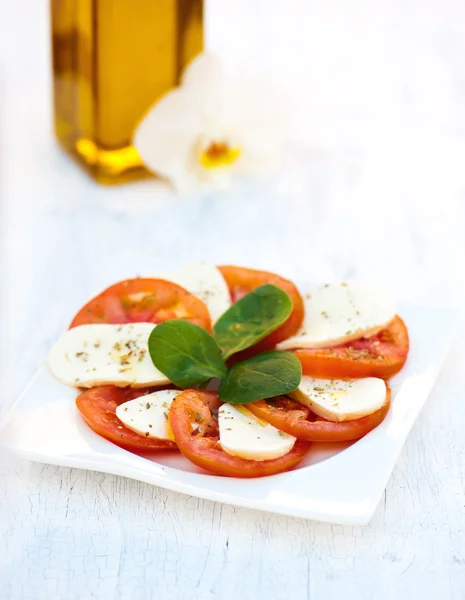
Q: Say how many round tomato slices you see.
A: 6